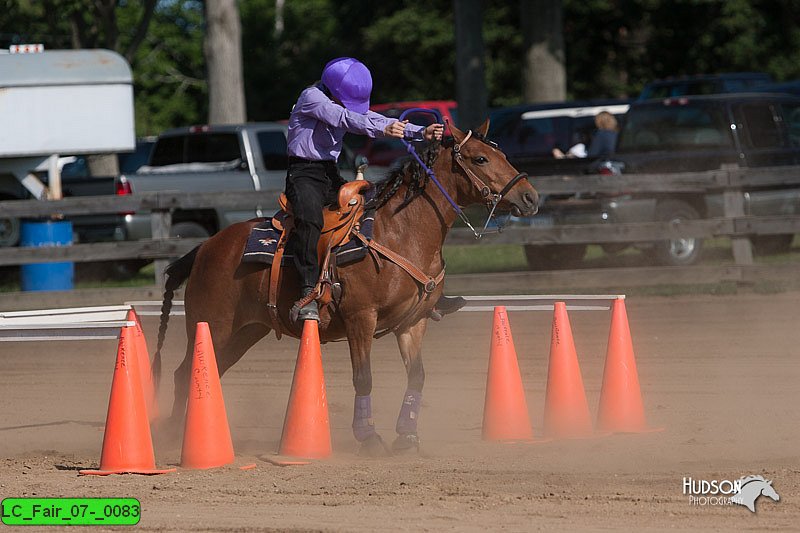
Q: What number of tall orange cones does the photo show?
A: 7